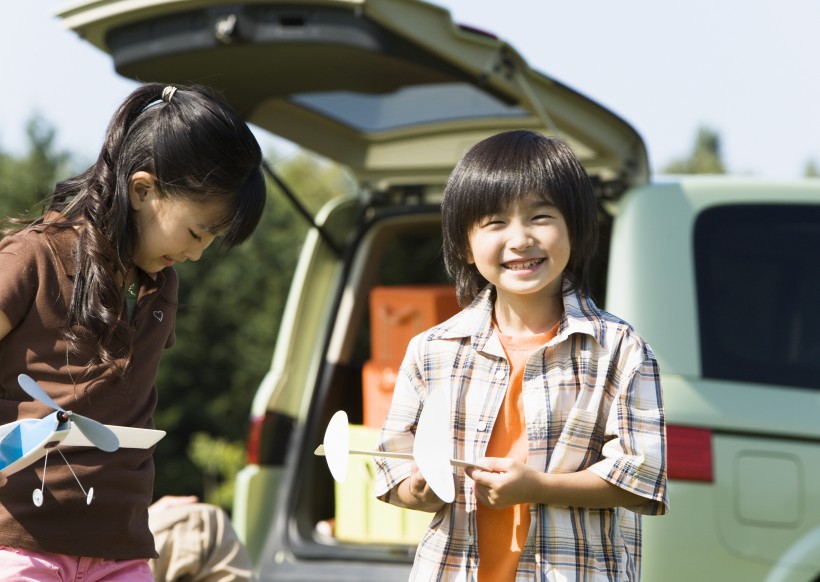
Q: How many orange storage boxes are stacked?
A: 2